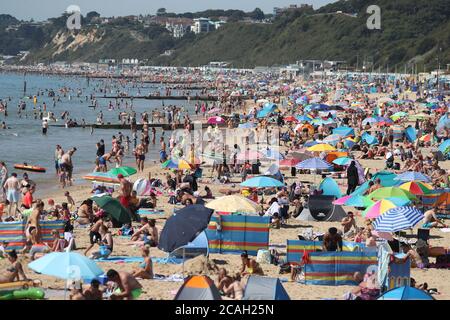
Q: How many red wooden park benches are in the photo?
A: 0